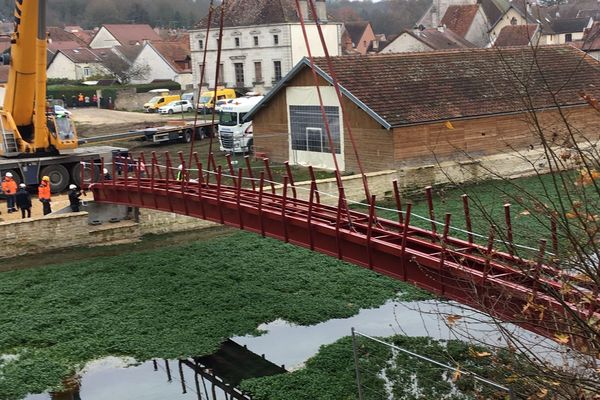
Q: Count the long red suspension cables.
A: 4